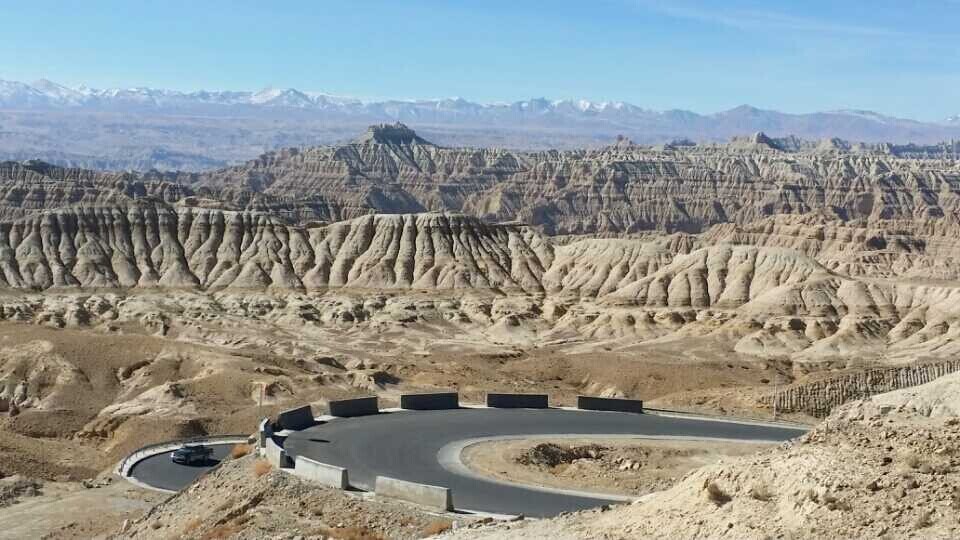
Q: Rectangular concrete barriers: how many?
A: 9